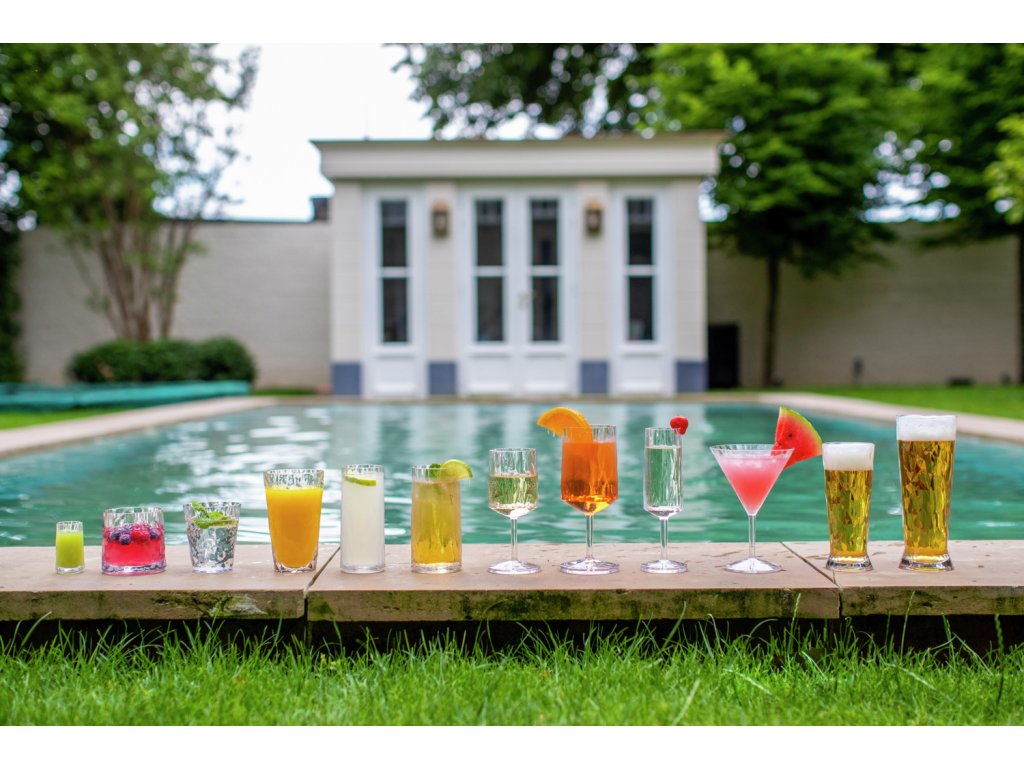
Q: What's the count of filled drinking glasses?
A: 12